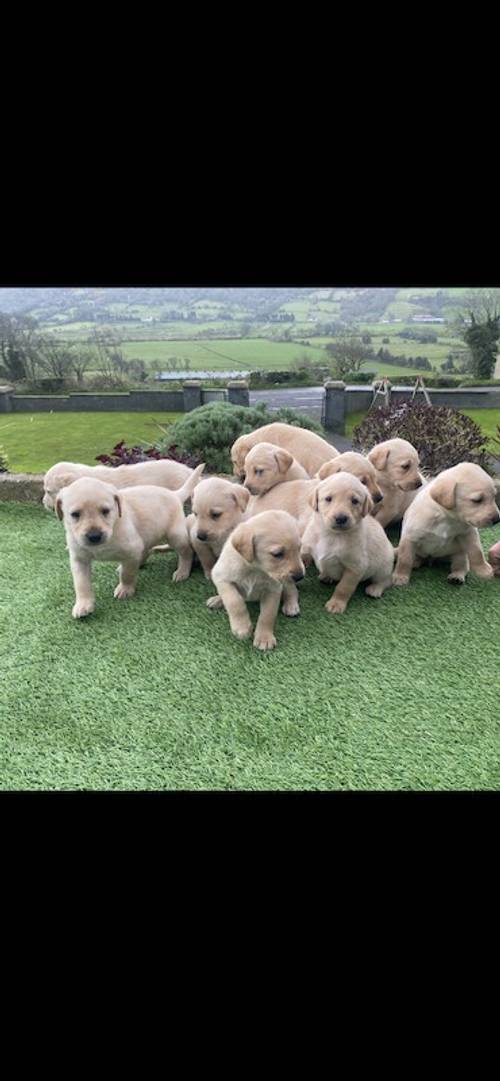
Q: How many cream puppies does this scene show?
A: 10